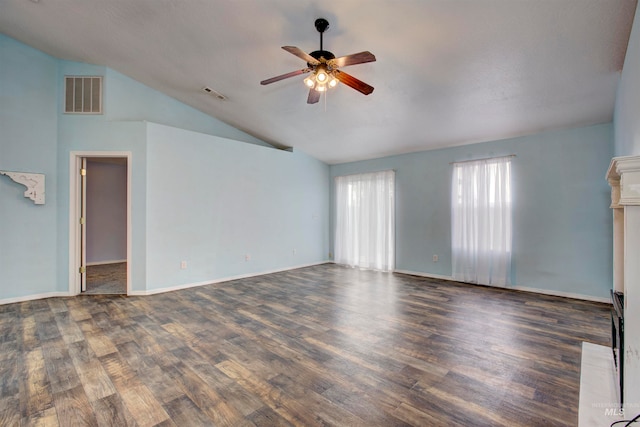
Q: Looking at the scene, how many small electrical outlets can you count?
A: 4